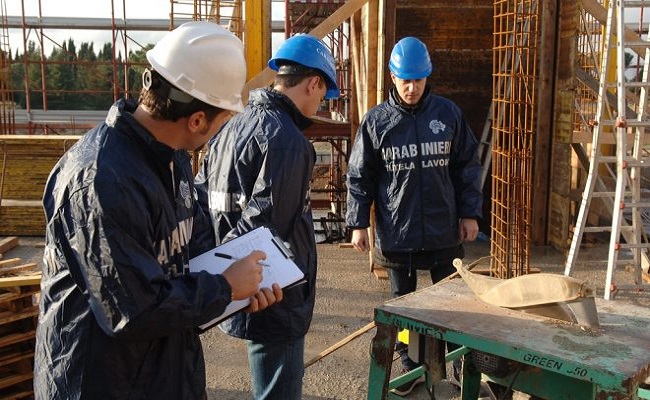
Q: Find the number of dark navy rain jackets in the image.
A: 3